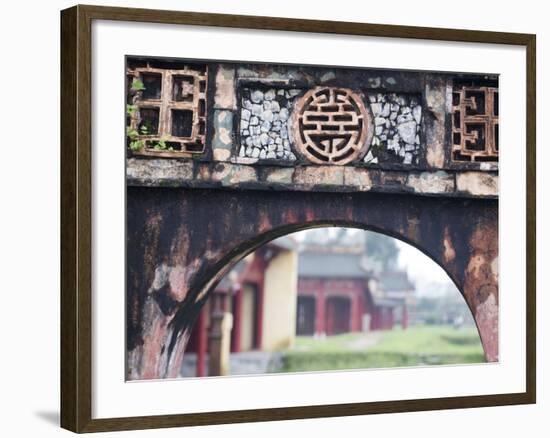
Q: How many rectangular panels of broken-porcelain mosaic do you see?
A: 2